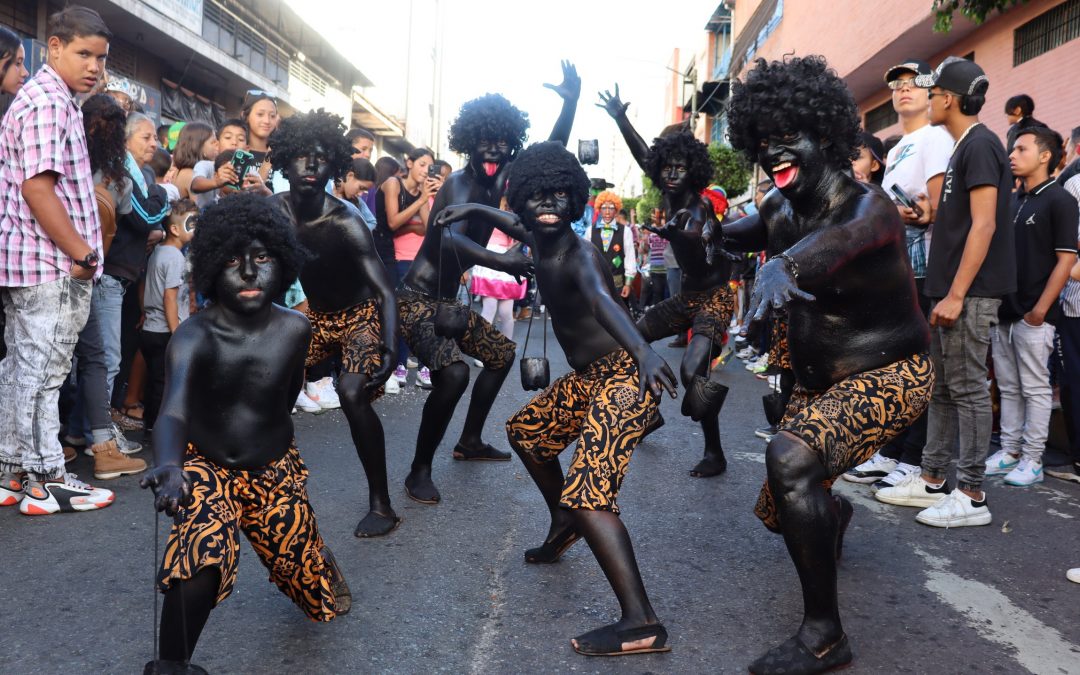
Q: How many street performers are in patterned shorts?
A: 6